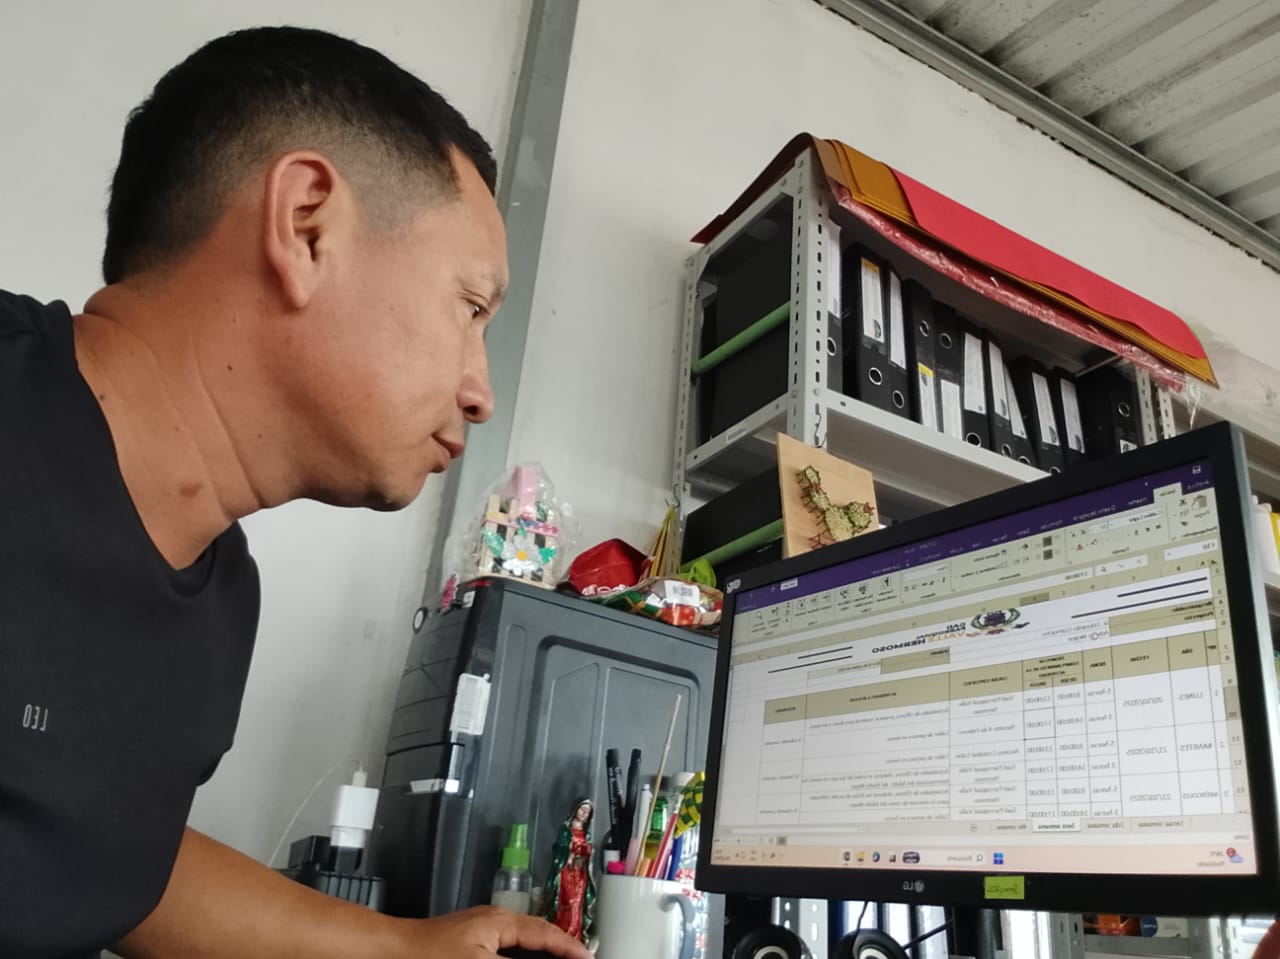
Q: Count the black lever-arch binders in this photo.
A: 11